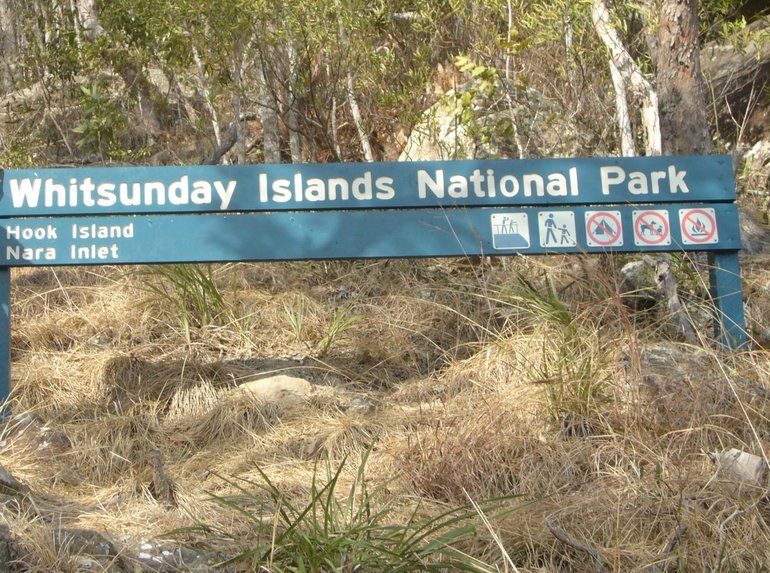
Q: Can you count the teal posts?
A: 2